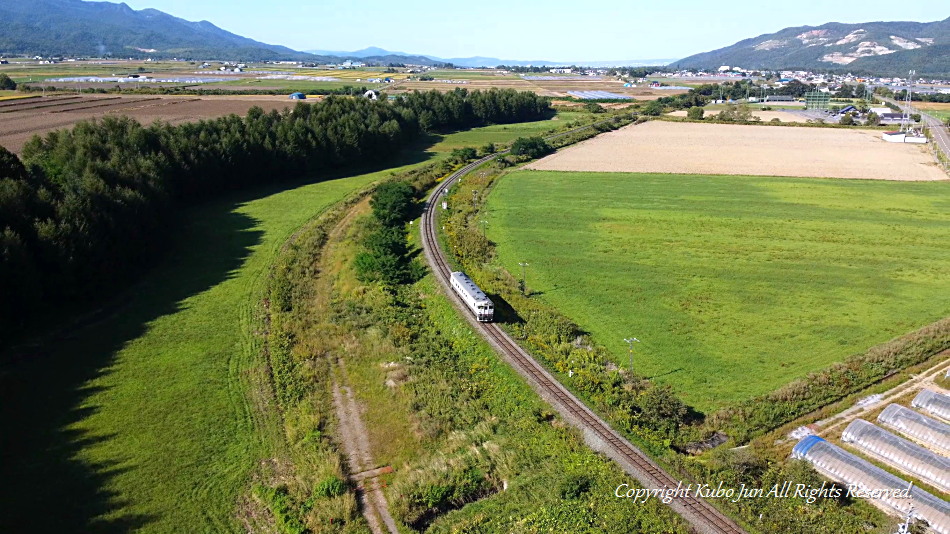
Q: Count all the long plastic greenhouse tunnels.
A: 4